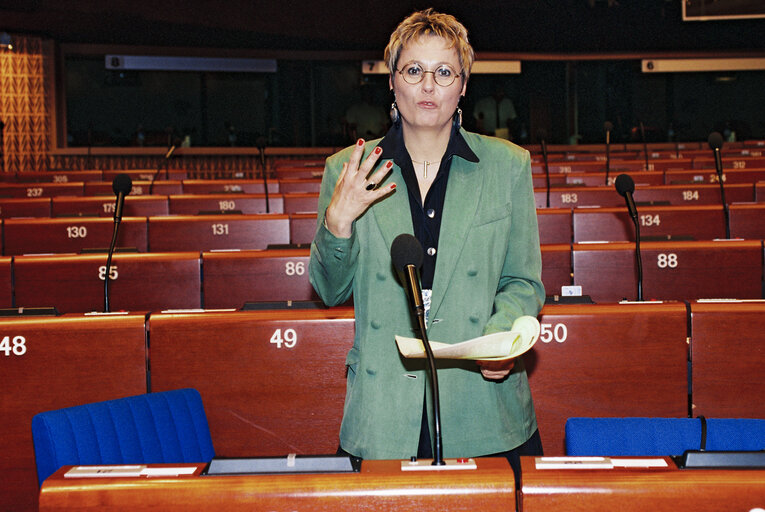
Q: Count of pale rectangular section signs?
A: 3